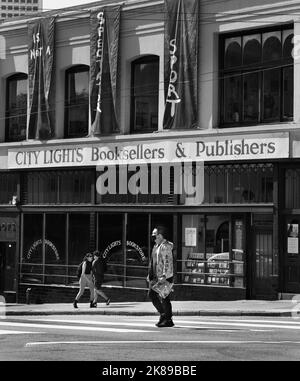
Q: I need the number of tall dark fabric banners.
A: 3